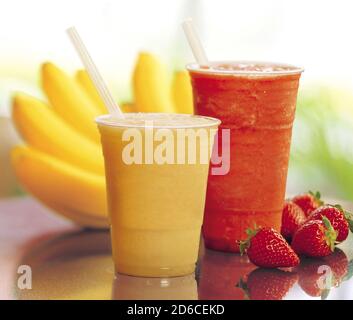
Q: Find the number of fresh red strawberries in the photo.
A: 5